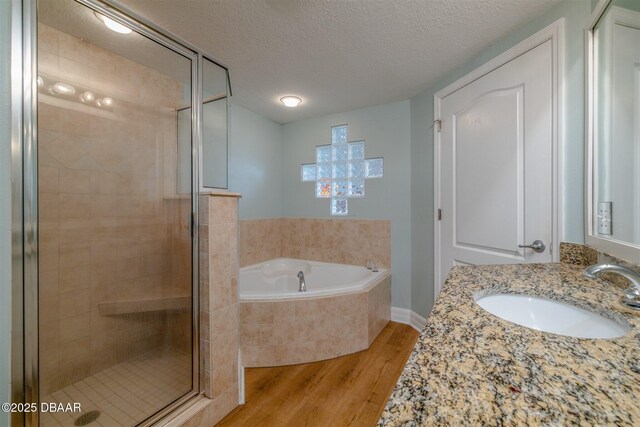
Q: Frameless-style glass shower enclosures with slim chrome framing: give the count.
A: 1